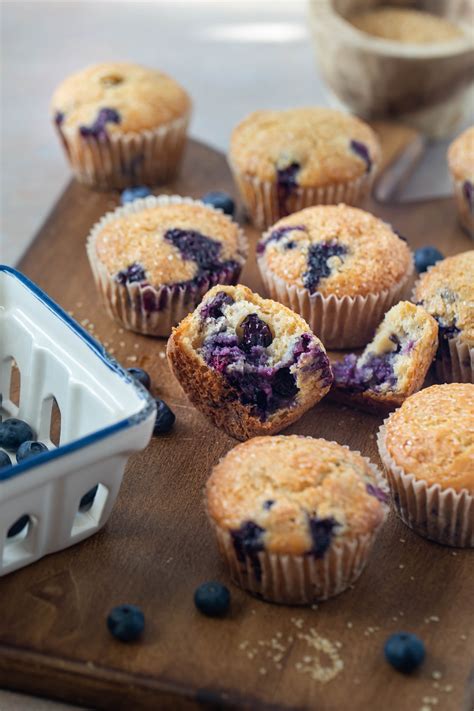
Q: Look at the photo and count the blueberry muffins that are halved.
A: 1